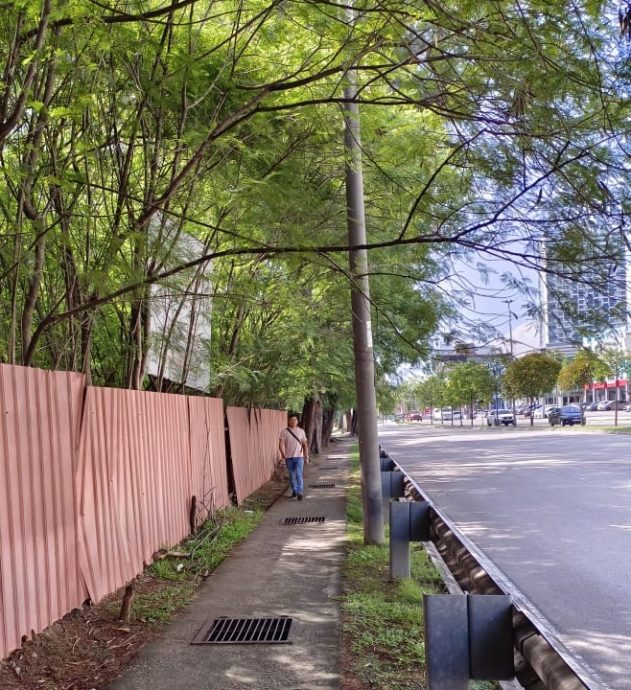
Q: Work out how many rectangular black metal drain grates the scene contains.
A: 3